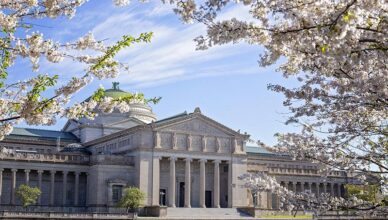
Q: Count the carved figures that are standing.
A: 6